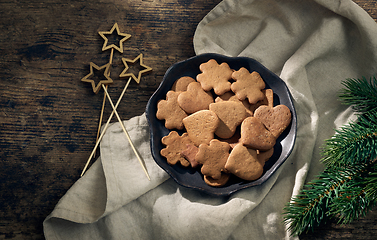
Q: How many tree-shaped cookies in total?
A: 0